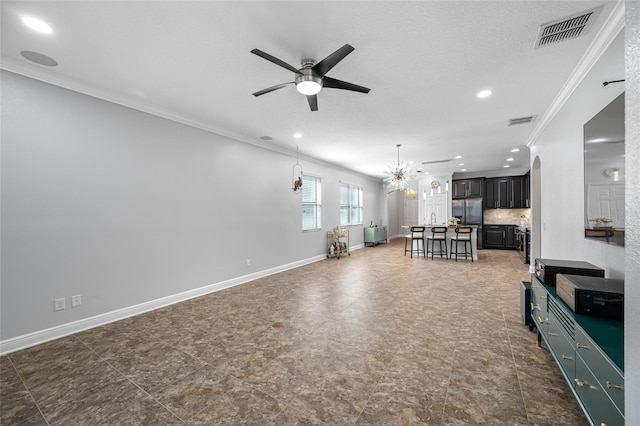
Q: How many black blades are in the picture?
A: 5